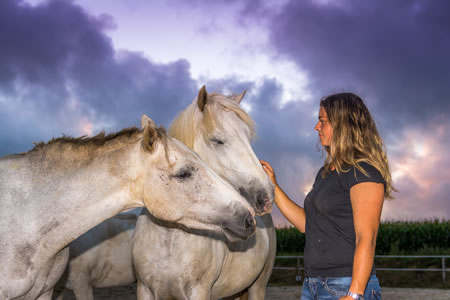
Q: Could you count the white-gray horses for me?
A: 3